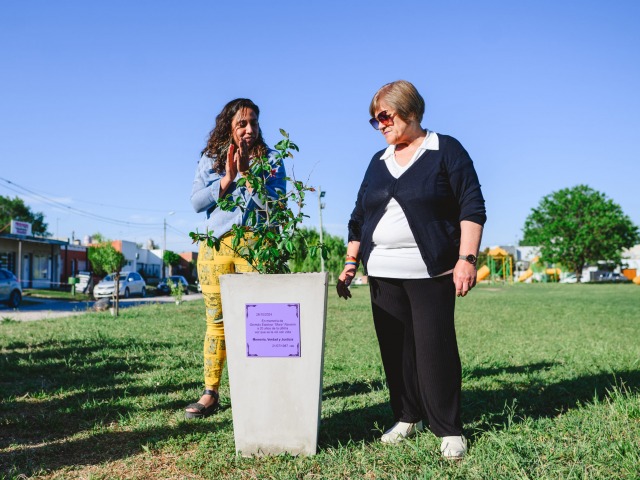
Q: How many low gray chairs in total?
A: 0